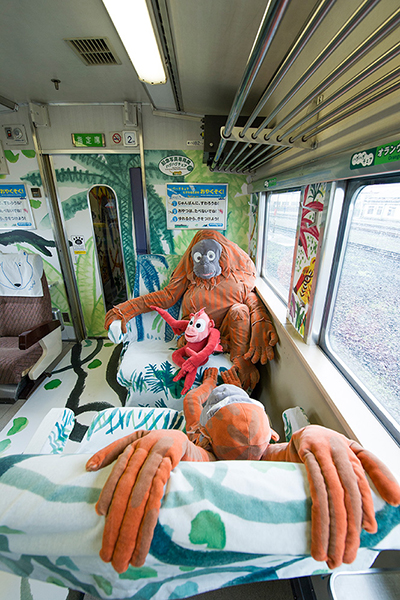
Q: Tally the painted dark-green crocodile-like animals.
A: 1